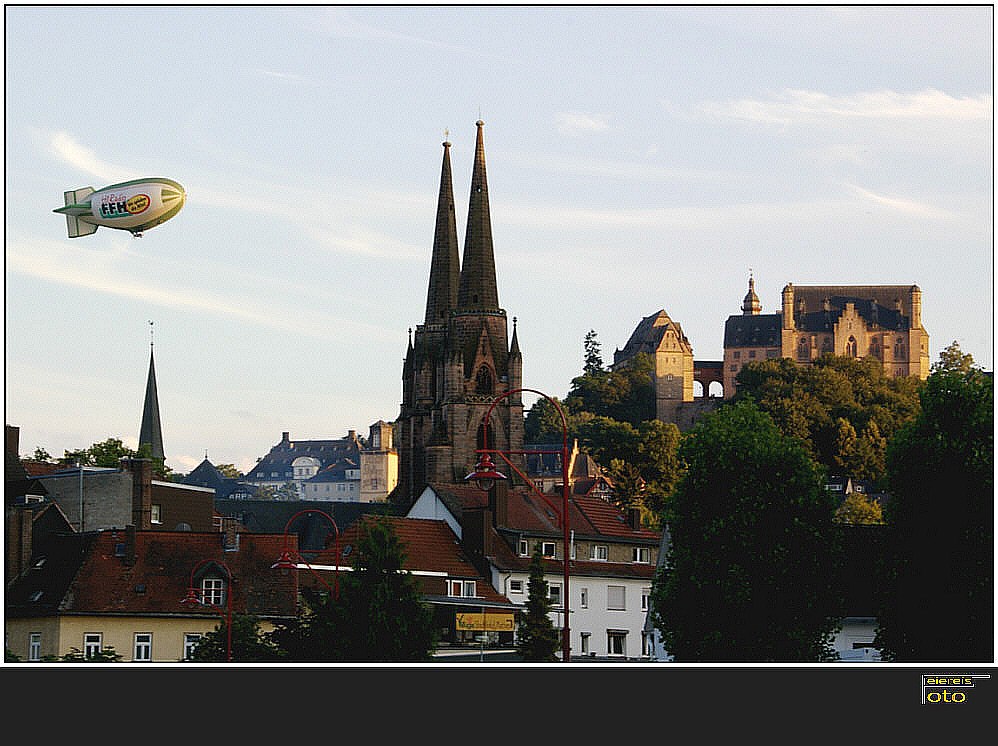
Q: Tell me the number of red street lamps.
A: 3